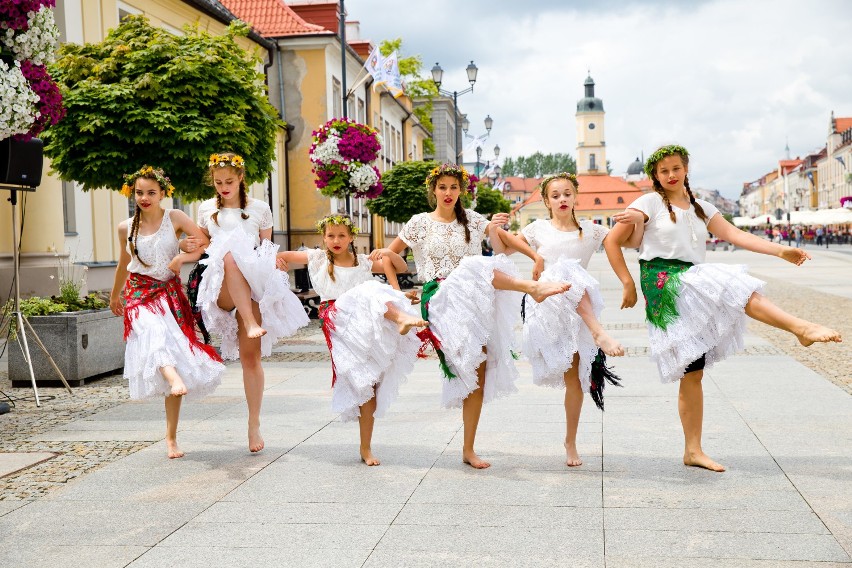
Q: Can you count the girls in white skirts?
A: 6